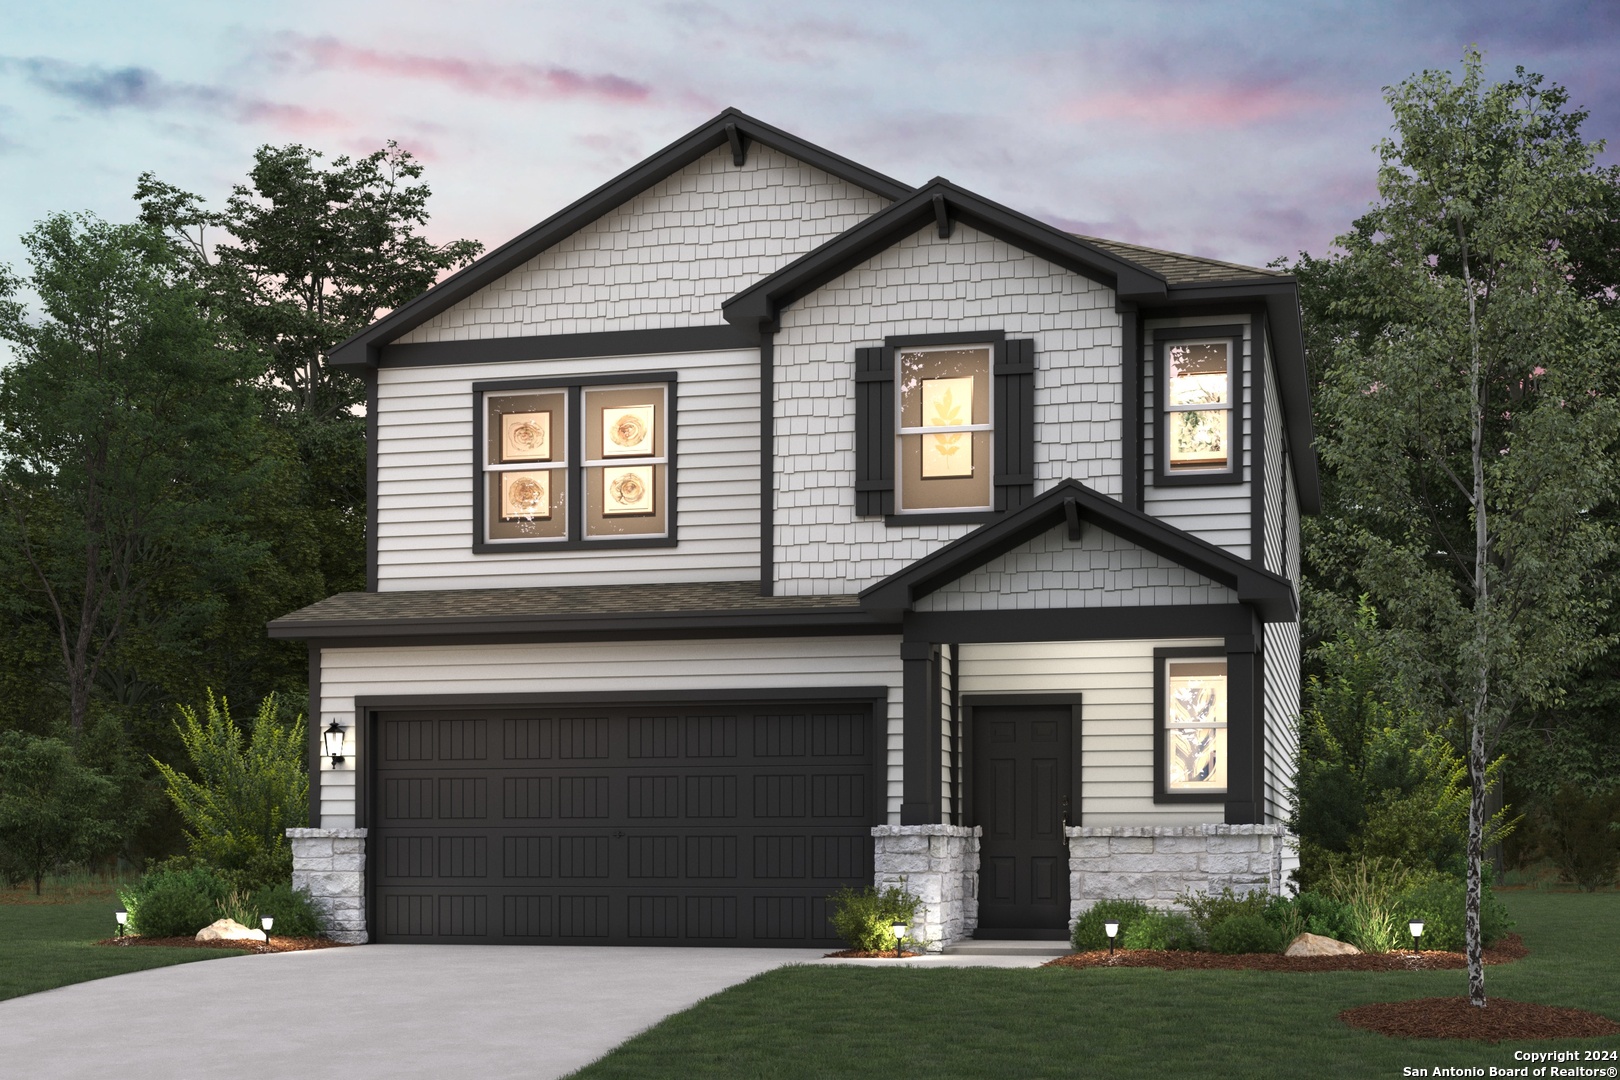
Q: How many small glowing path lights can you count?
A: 5